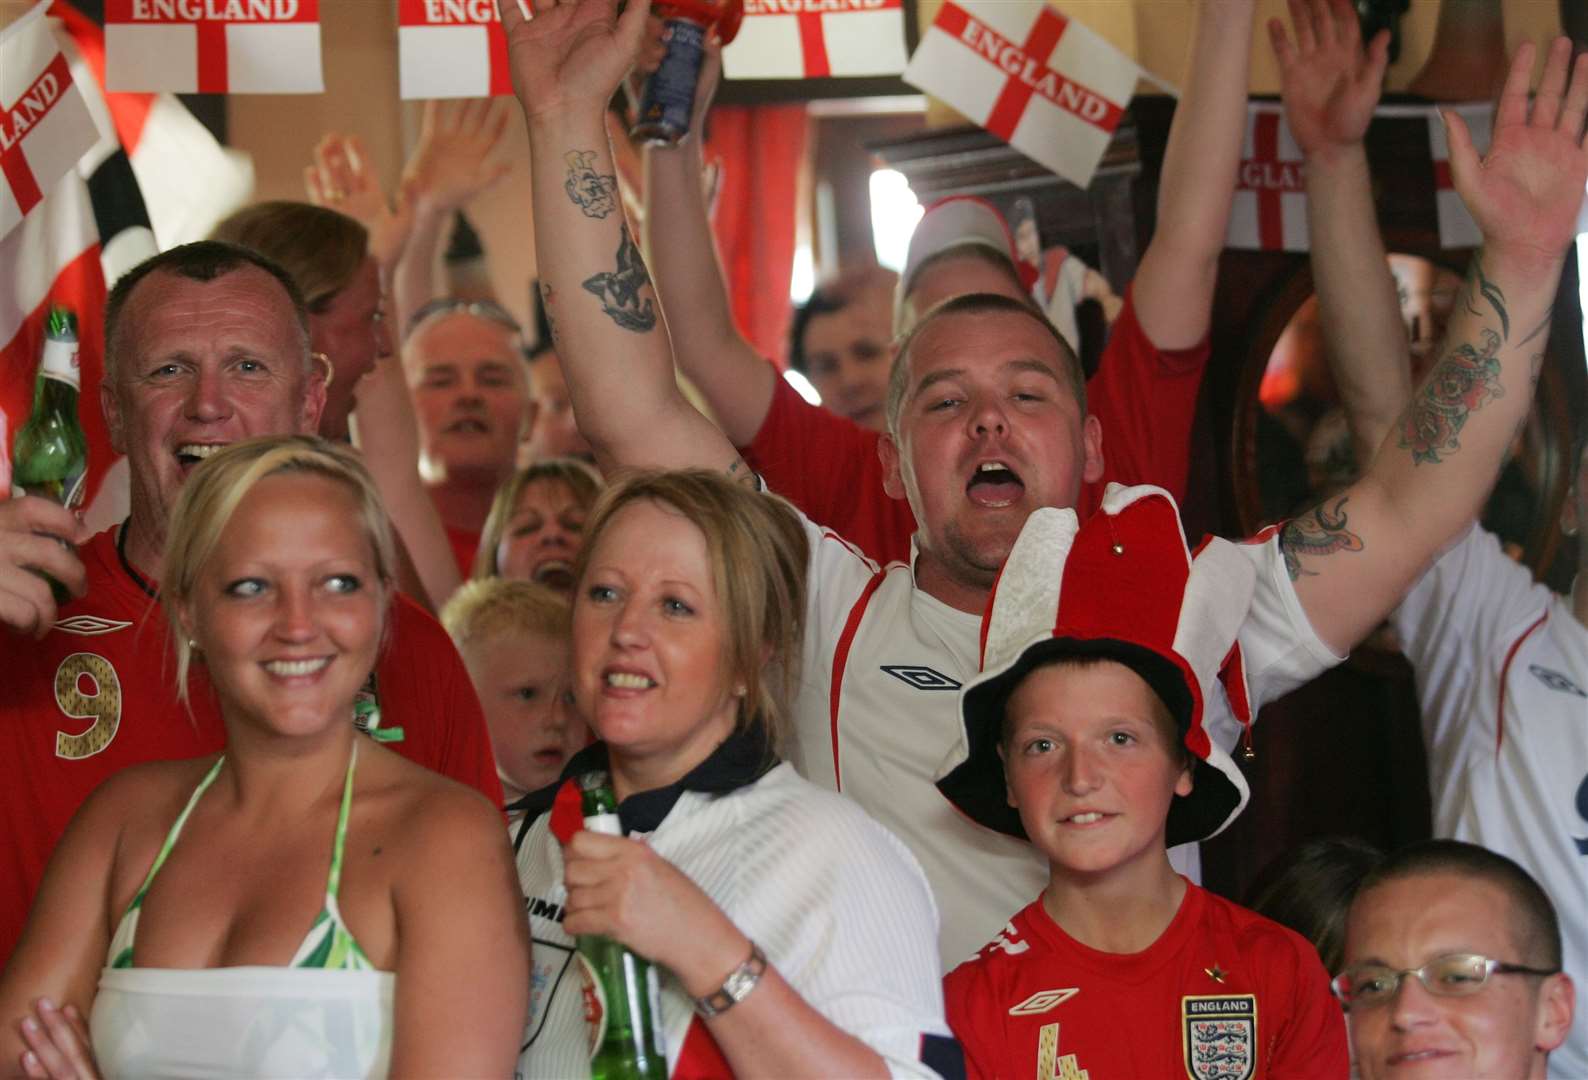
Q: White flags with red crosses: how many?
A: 7